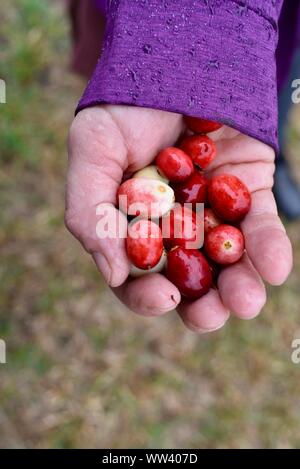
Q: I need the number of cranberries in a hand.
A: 13